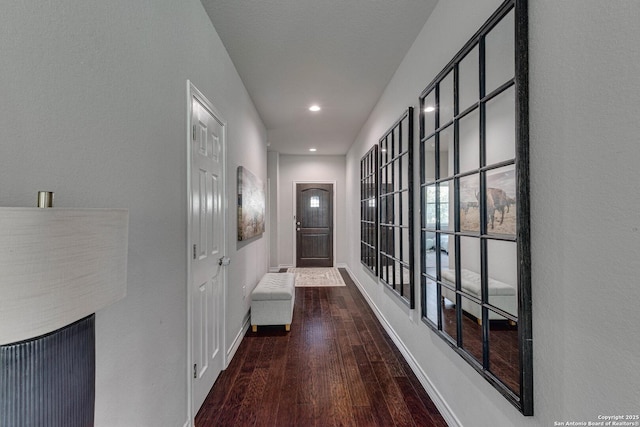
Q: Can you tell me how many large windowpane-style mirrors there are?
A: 3